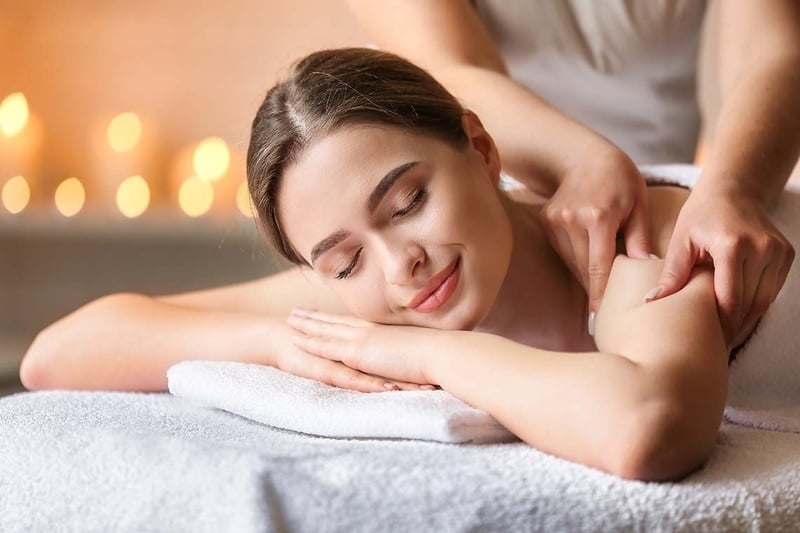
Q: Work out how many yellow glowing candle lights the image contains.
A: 8